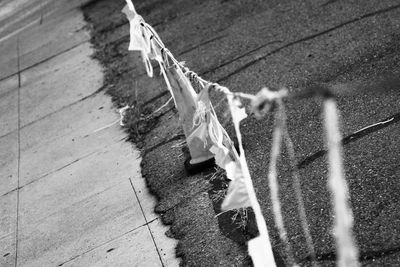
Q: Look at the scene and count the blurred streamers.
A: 3